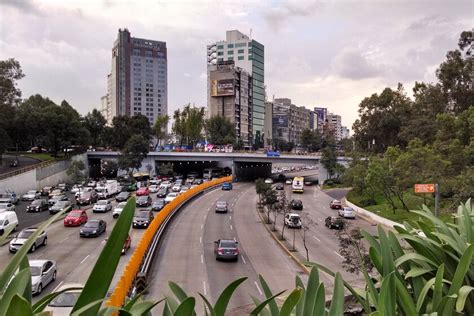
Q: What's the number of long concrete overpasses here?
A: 1